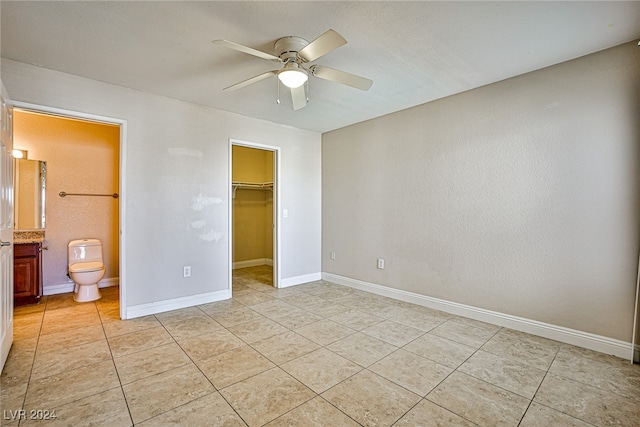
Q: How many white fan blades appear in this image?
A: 5